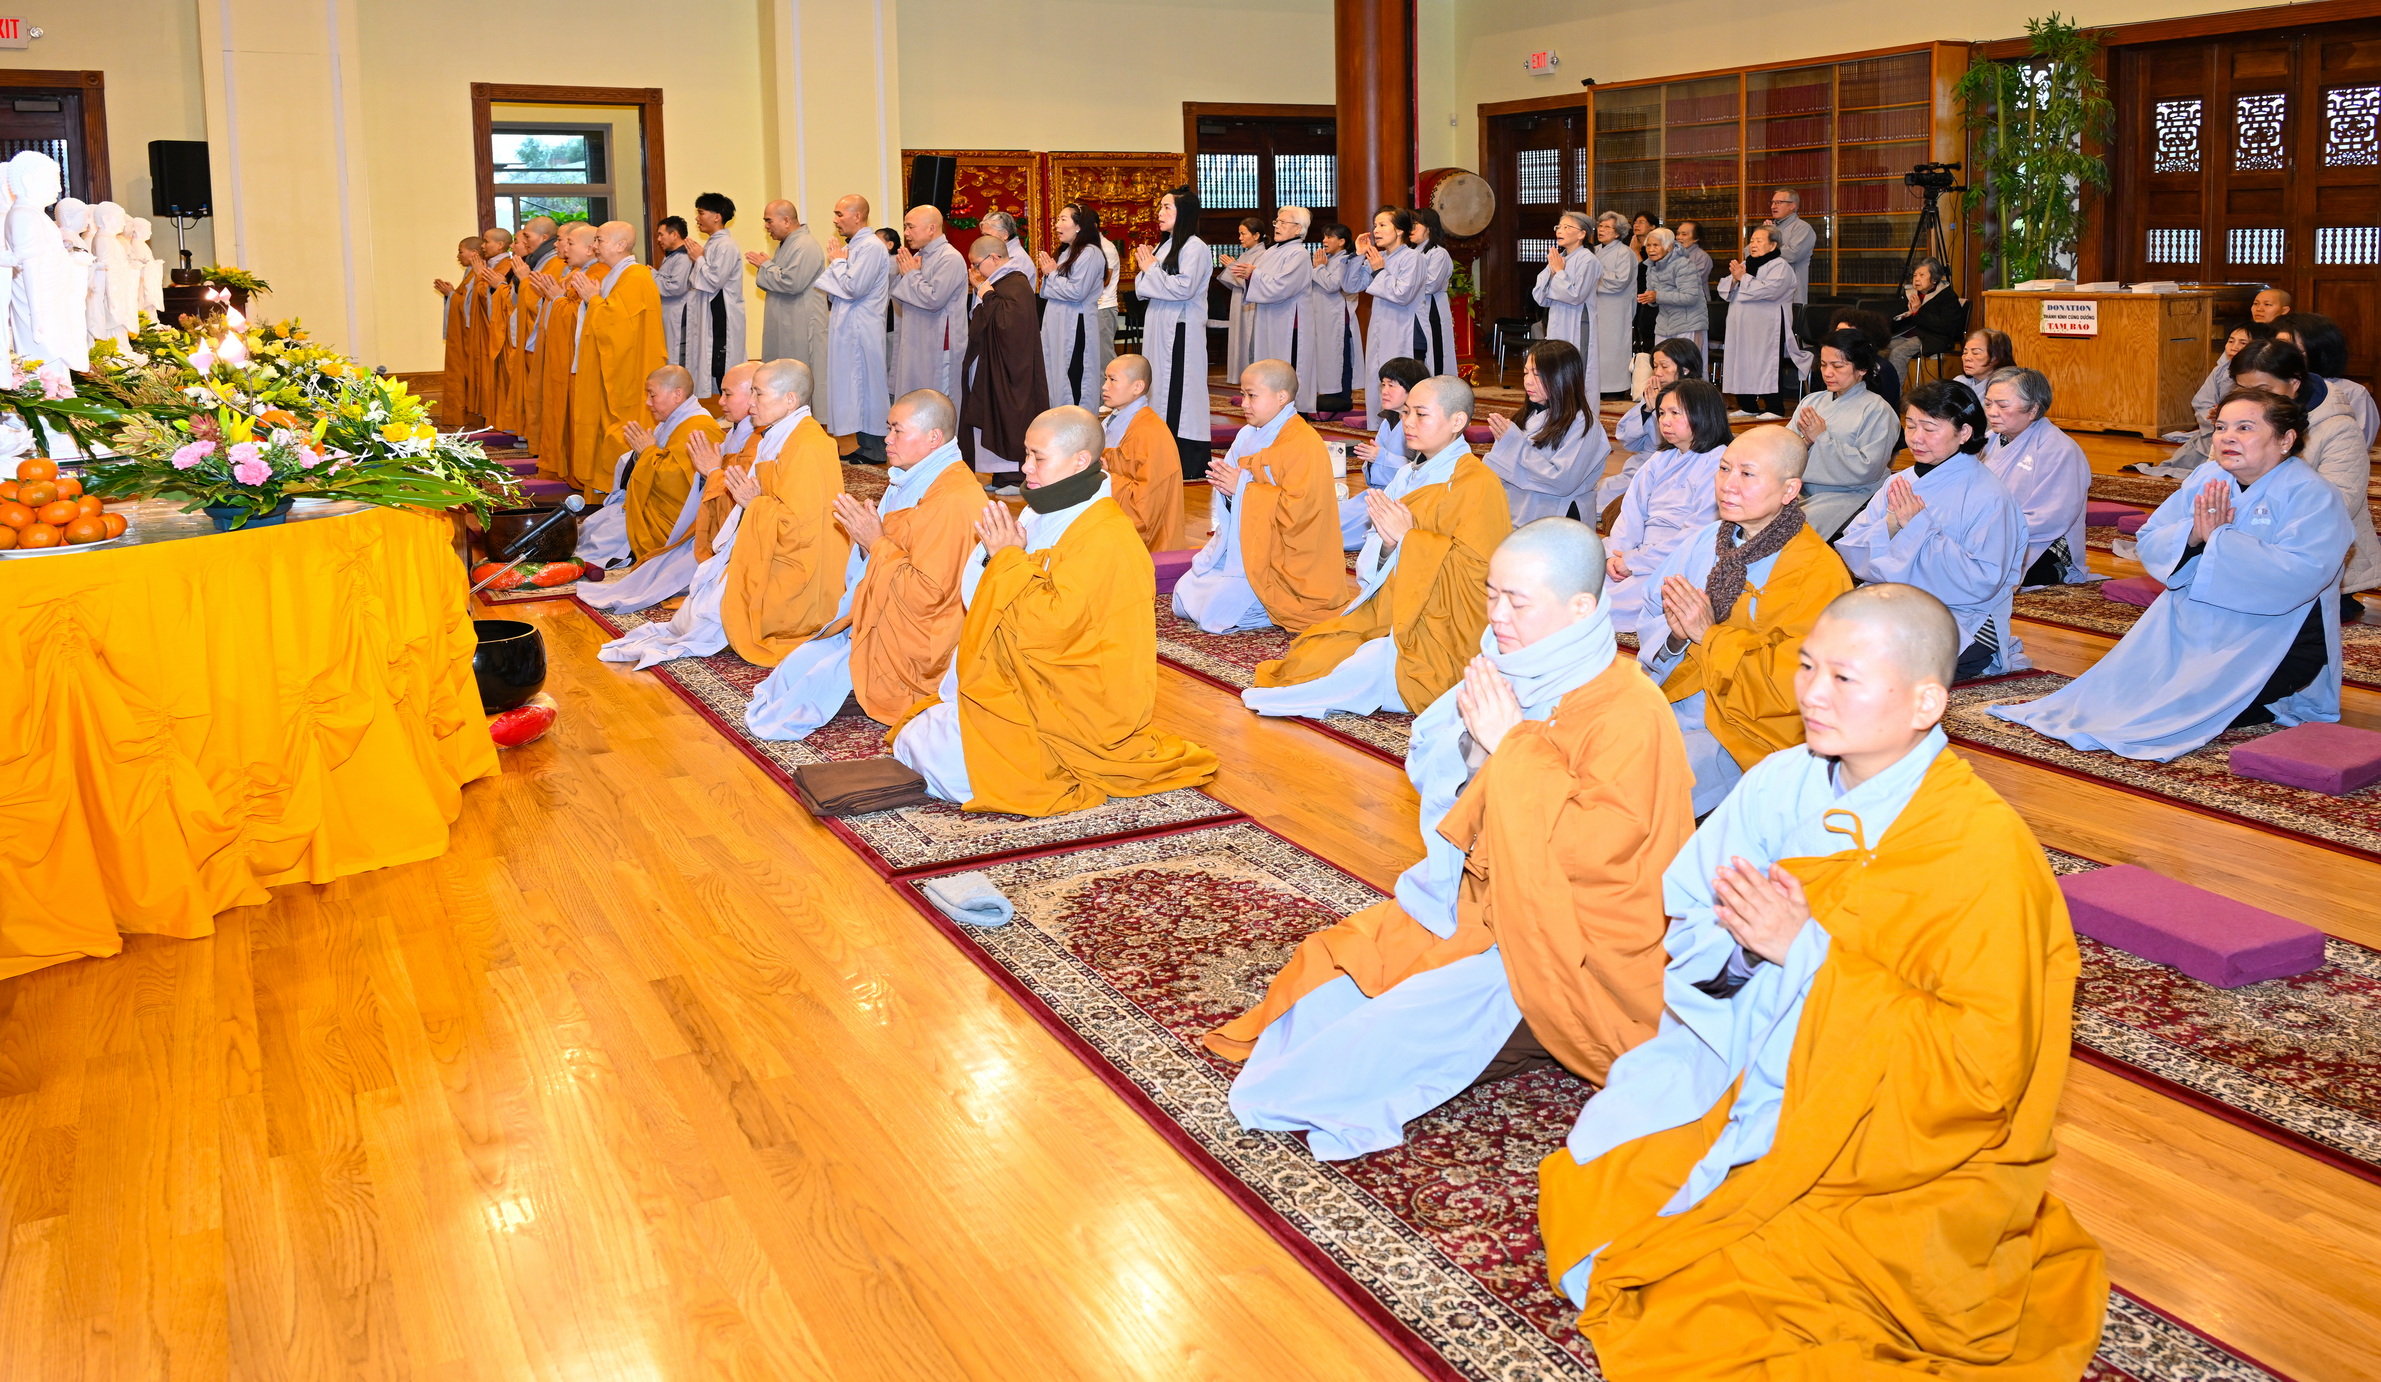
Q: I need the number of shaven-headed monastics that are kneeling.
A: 11